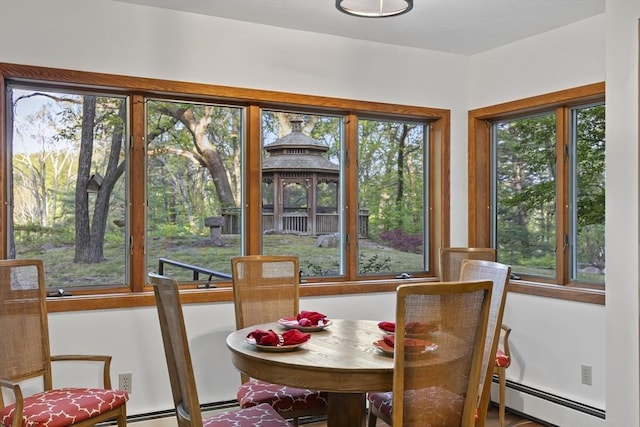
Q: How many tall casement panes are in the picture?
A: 6